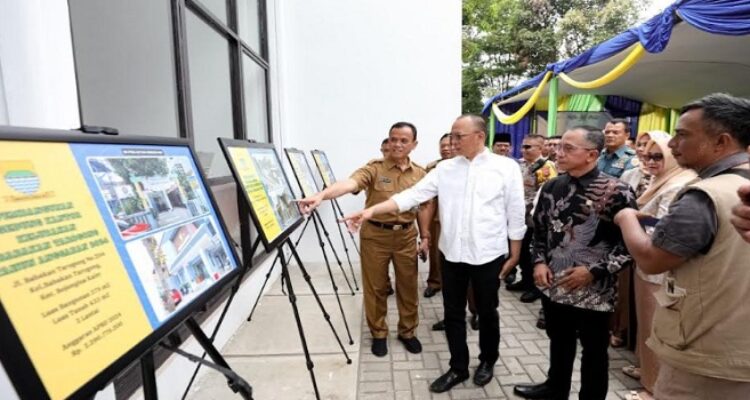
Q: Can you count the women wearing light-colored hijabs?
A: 2